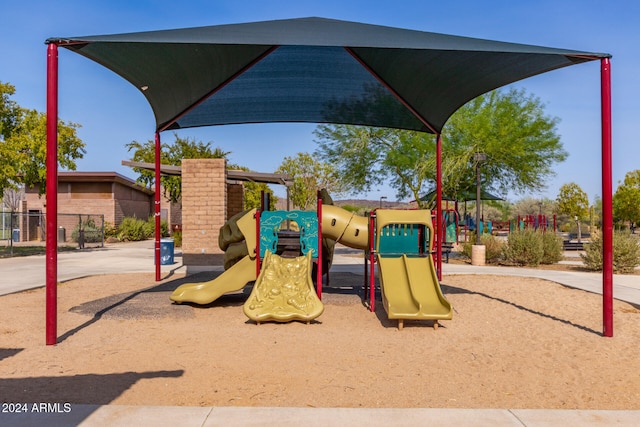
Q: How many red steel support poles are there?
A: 4